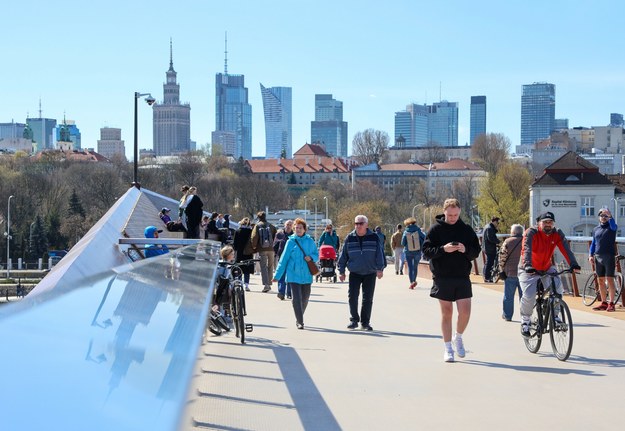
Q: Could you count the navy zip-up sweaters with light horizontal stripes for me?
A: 1